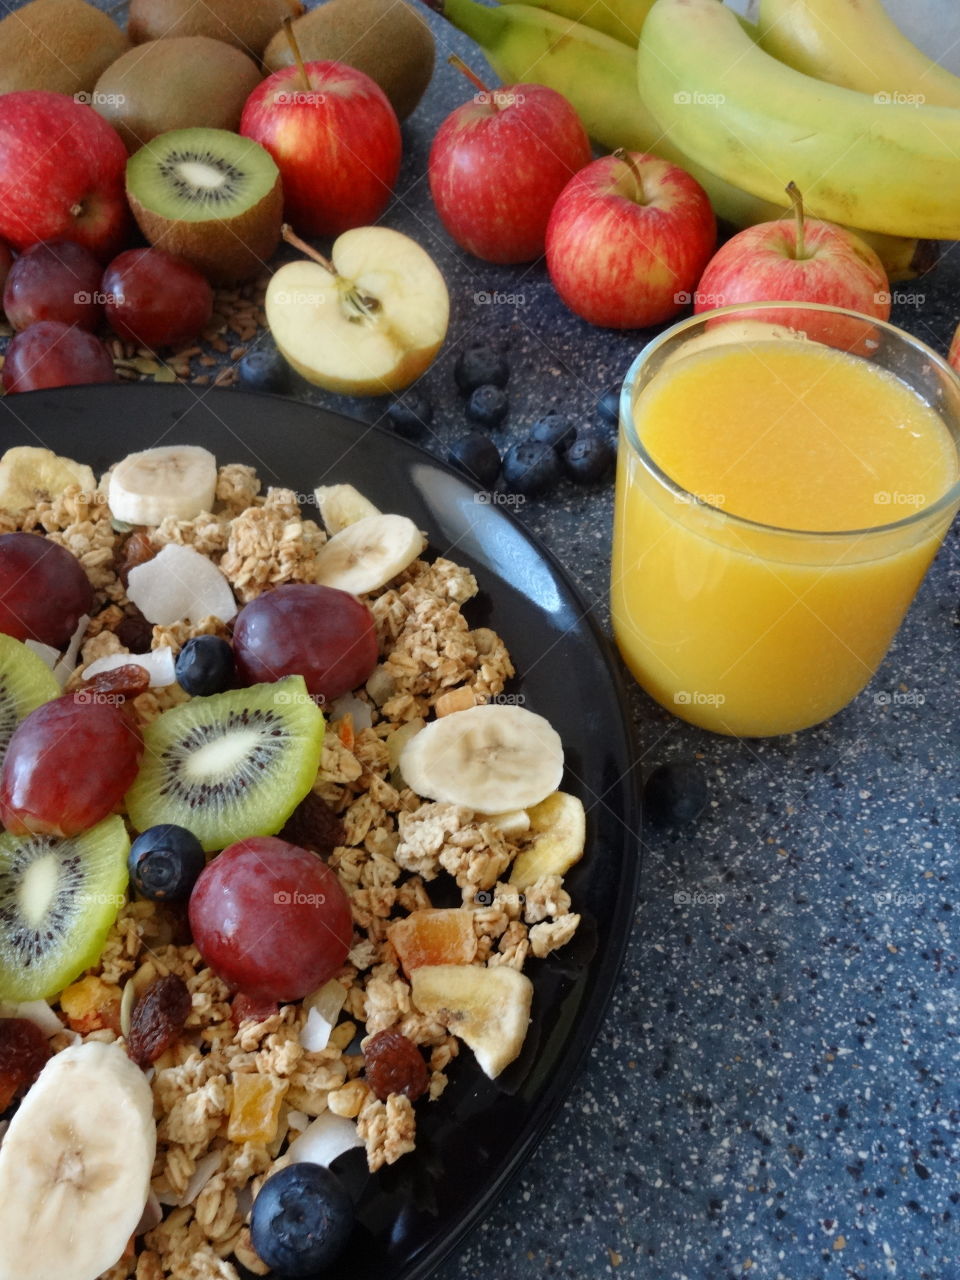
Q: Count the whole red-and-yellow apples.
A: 5